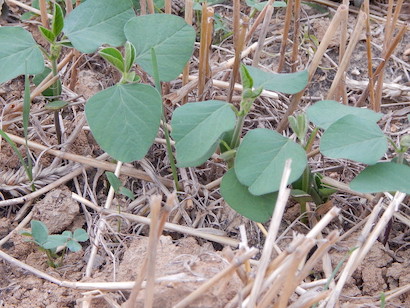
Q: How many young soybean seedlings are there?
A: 5